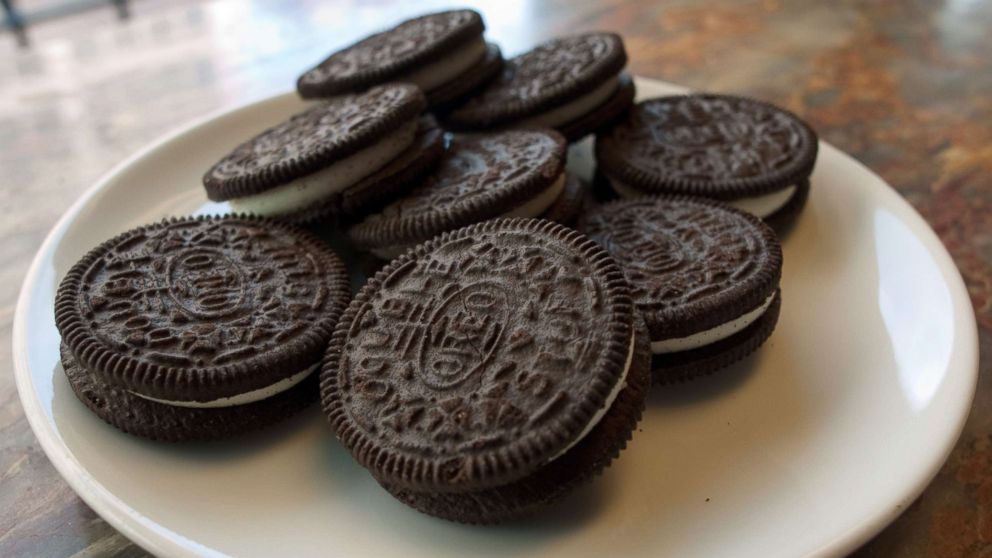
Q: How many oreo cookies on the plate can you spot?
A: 8